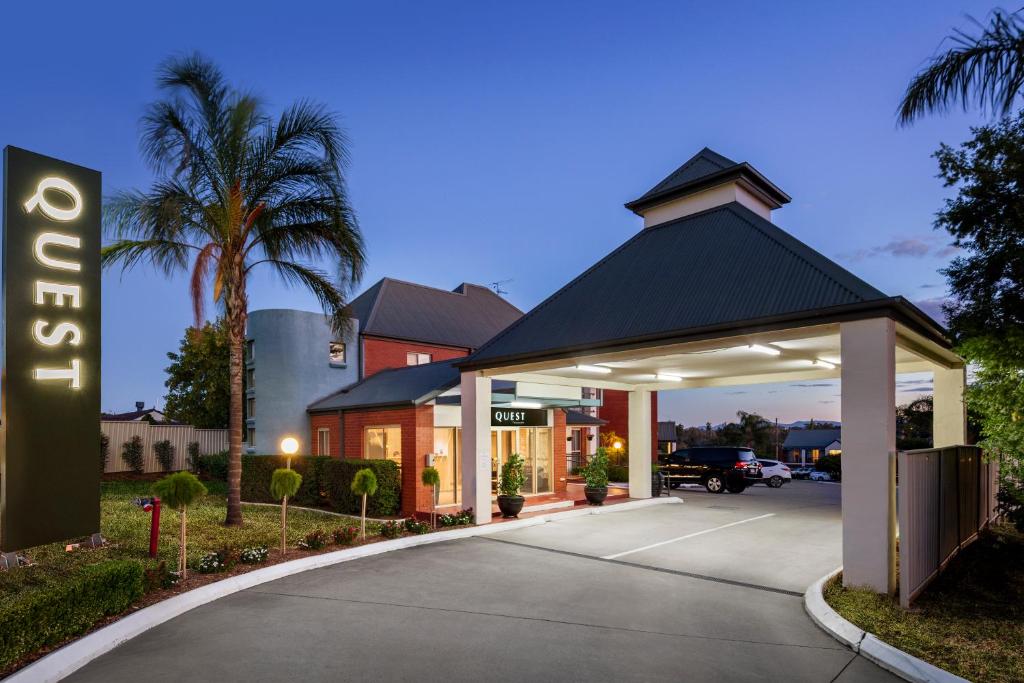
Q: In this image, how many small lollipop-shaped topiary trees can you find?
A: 4